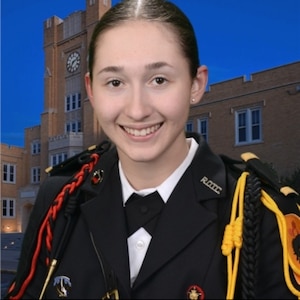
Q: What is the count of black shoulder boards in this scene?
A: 2